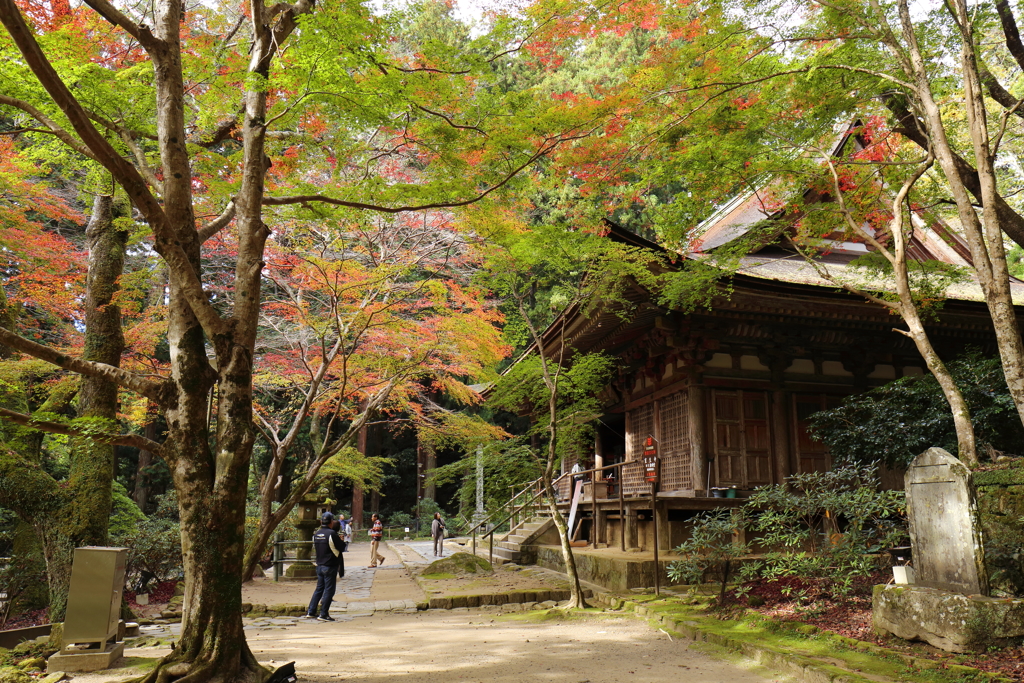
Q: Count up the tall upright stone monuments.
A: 2